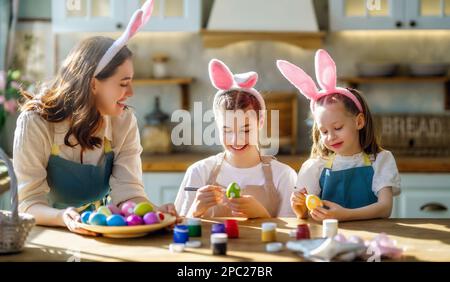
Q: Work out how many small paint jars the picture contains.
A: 8